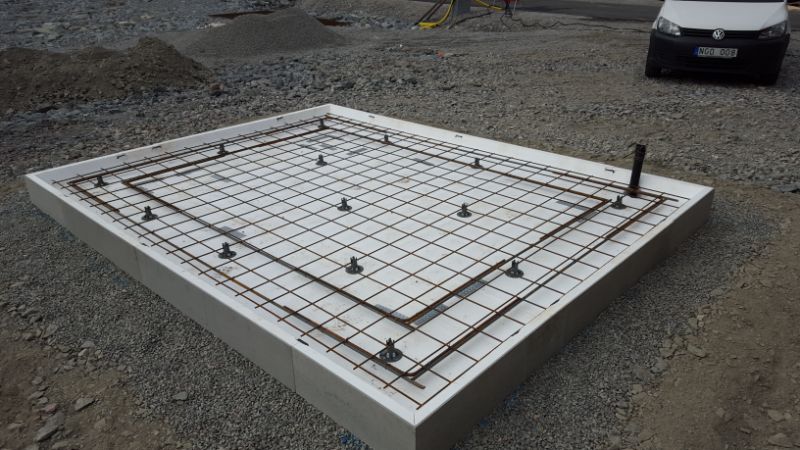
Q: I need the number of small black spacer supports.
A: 14